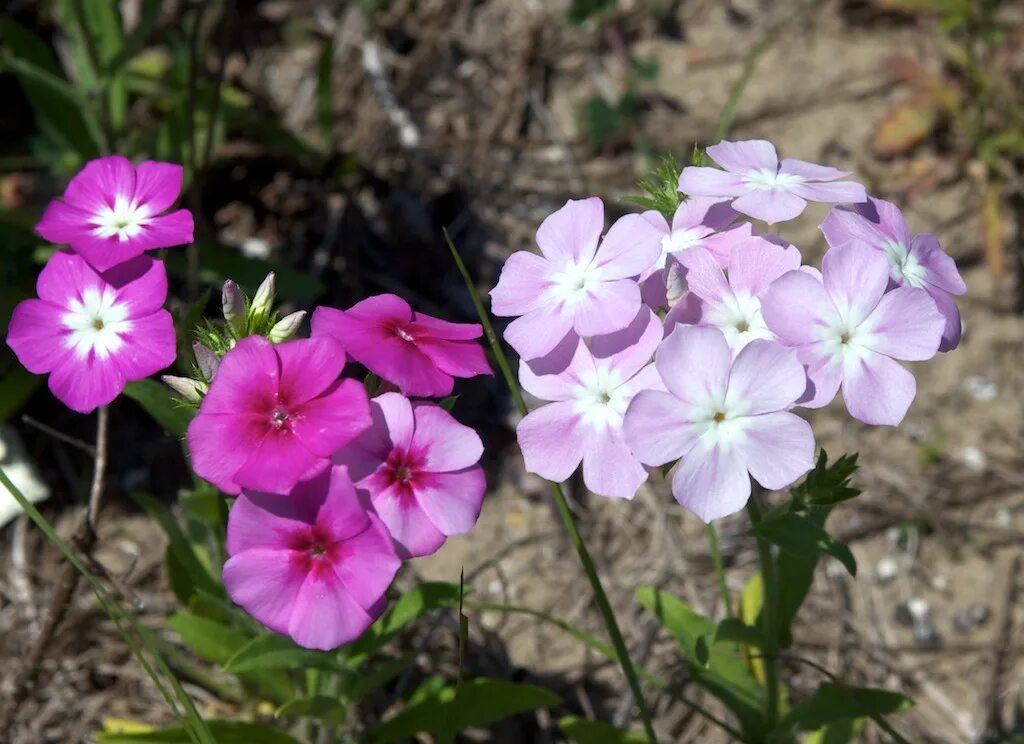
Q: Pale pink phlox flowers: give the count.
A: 8